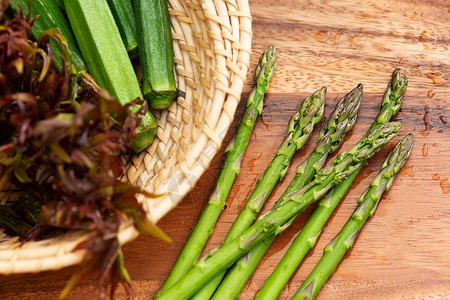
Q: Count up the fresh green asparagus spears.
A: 6